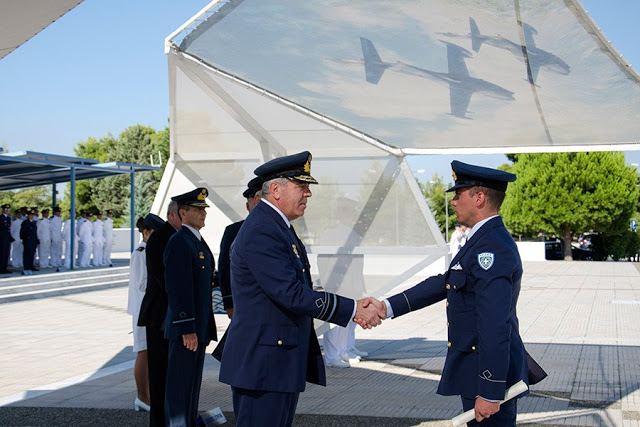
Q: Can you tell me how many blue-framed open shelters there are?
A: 1